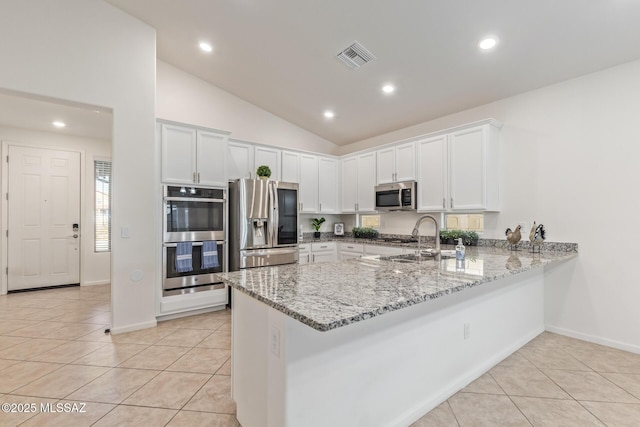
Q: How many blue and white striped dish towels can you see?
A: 2